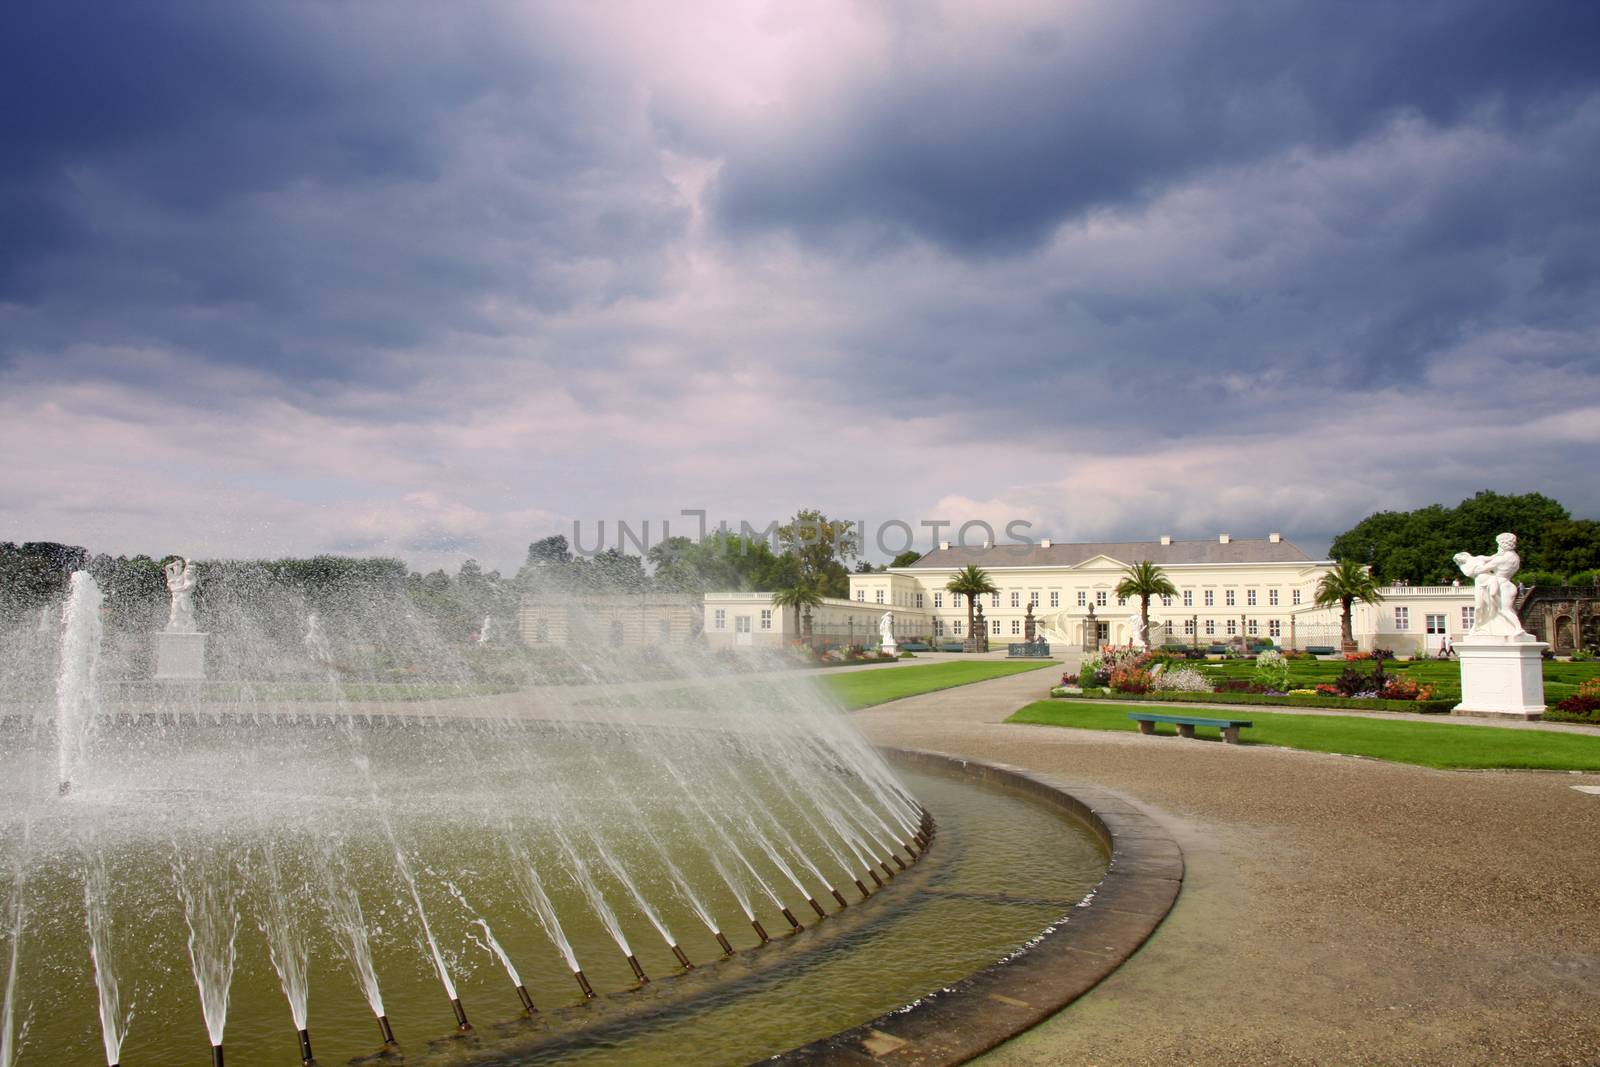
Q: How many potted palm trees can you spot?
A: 4